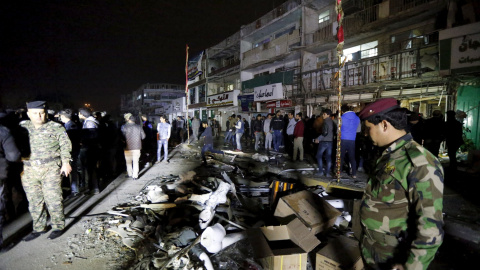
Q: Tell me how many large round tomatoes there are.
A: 0